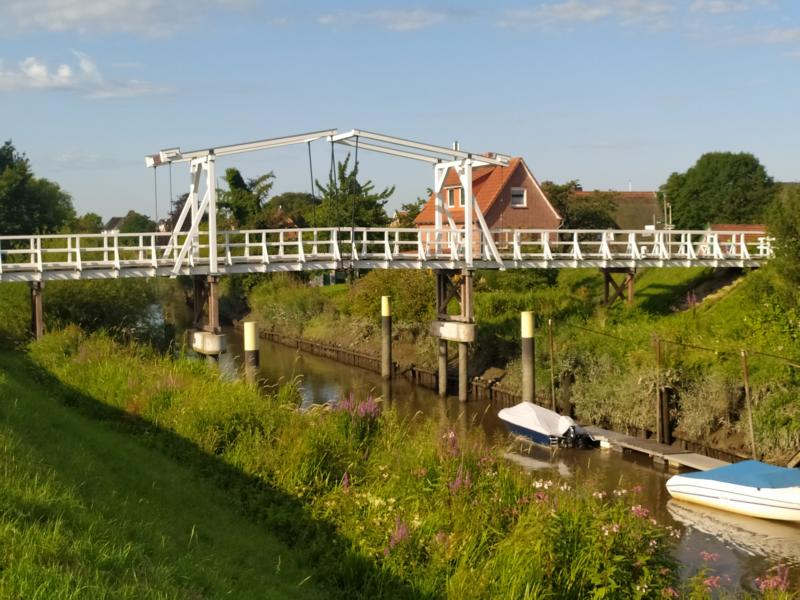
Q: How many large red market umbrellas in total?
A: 0